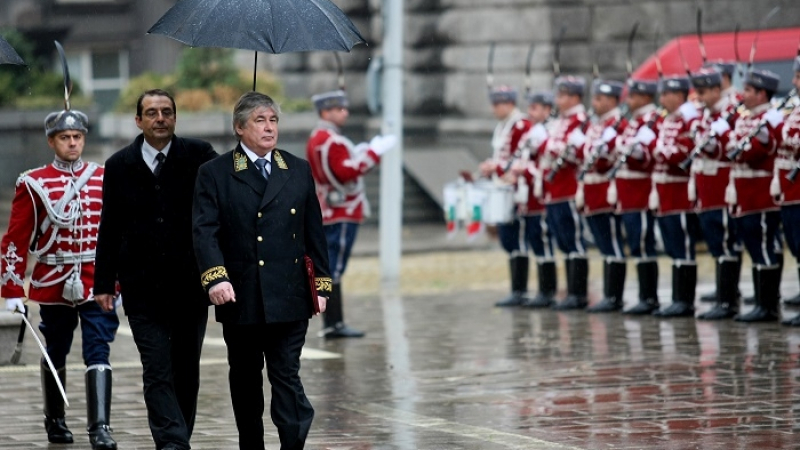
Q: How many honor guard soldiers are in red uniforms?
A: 12